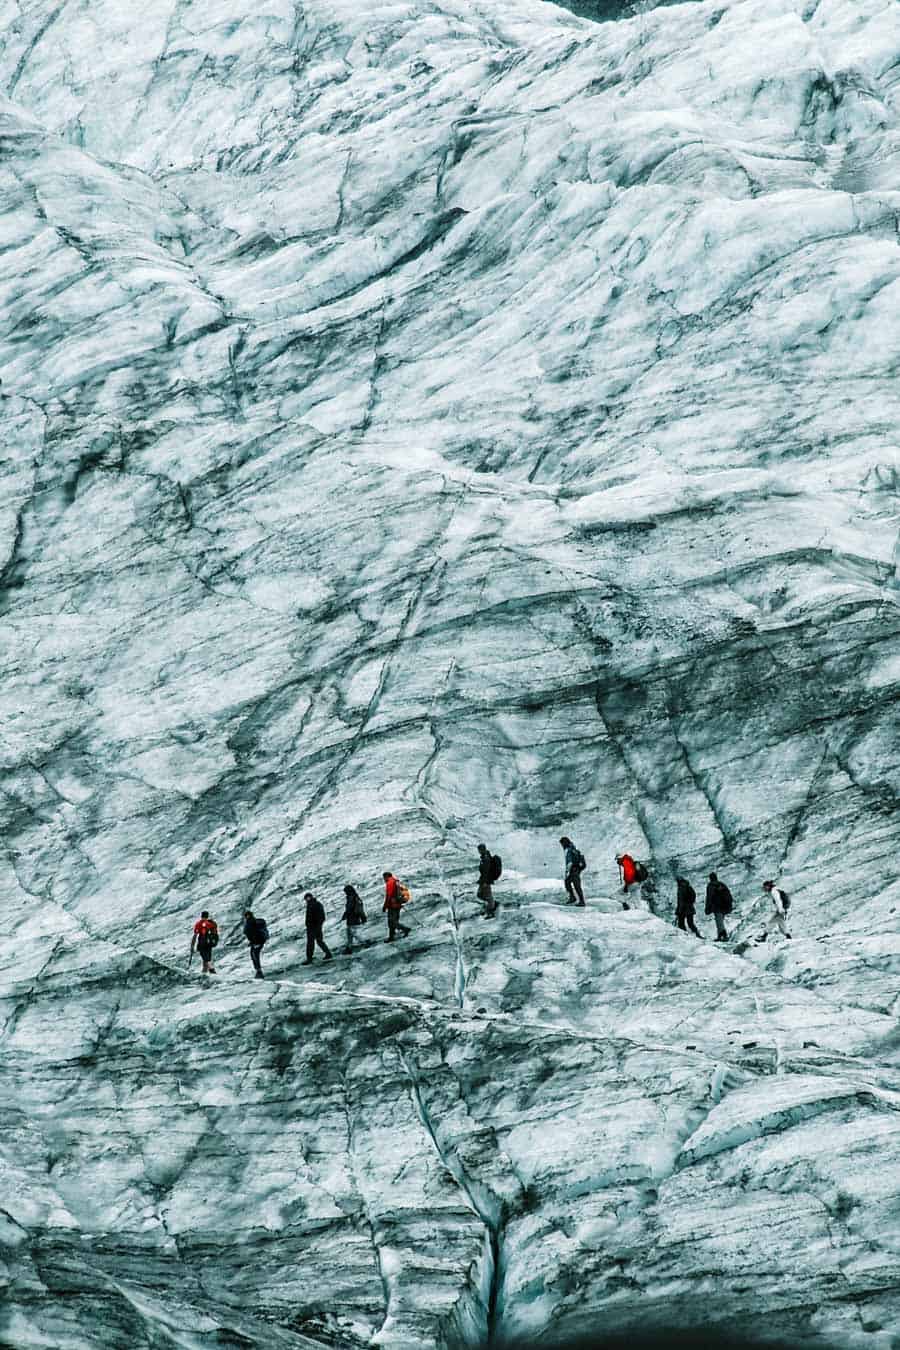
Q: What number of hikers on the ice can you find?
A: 11